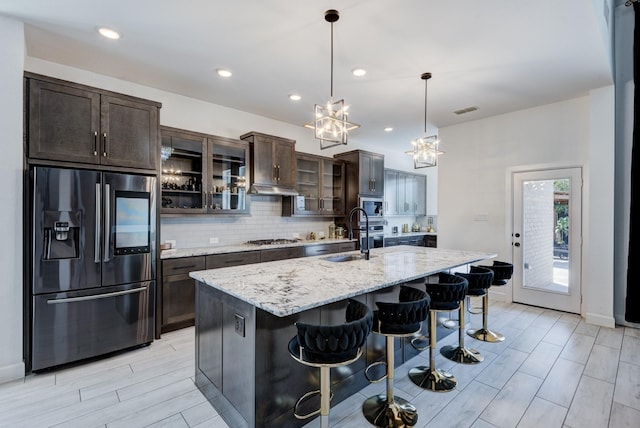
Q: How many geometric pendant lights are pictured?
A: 2